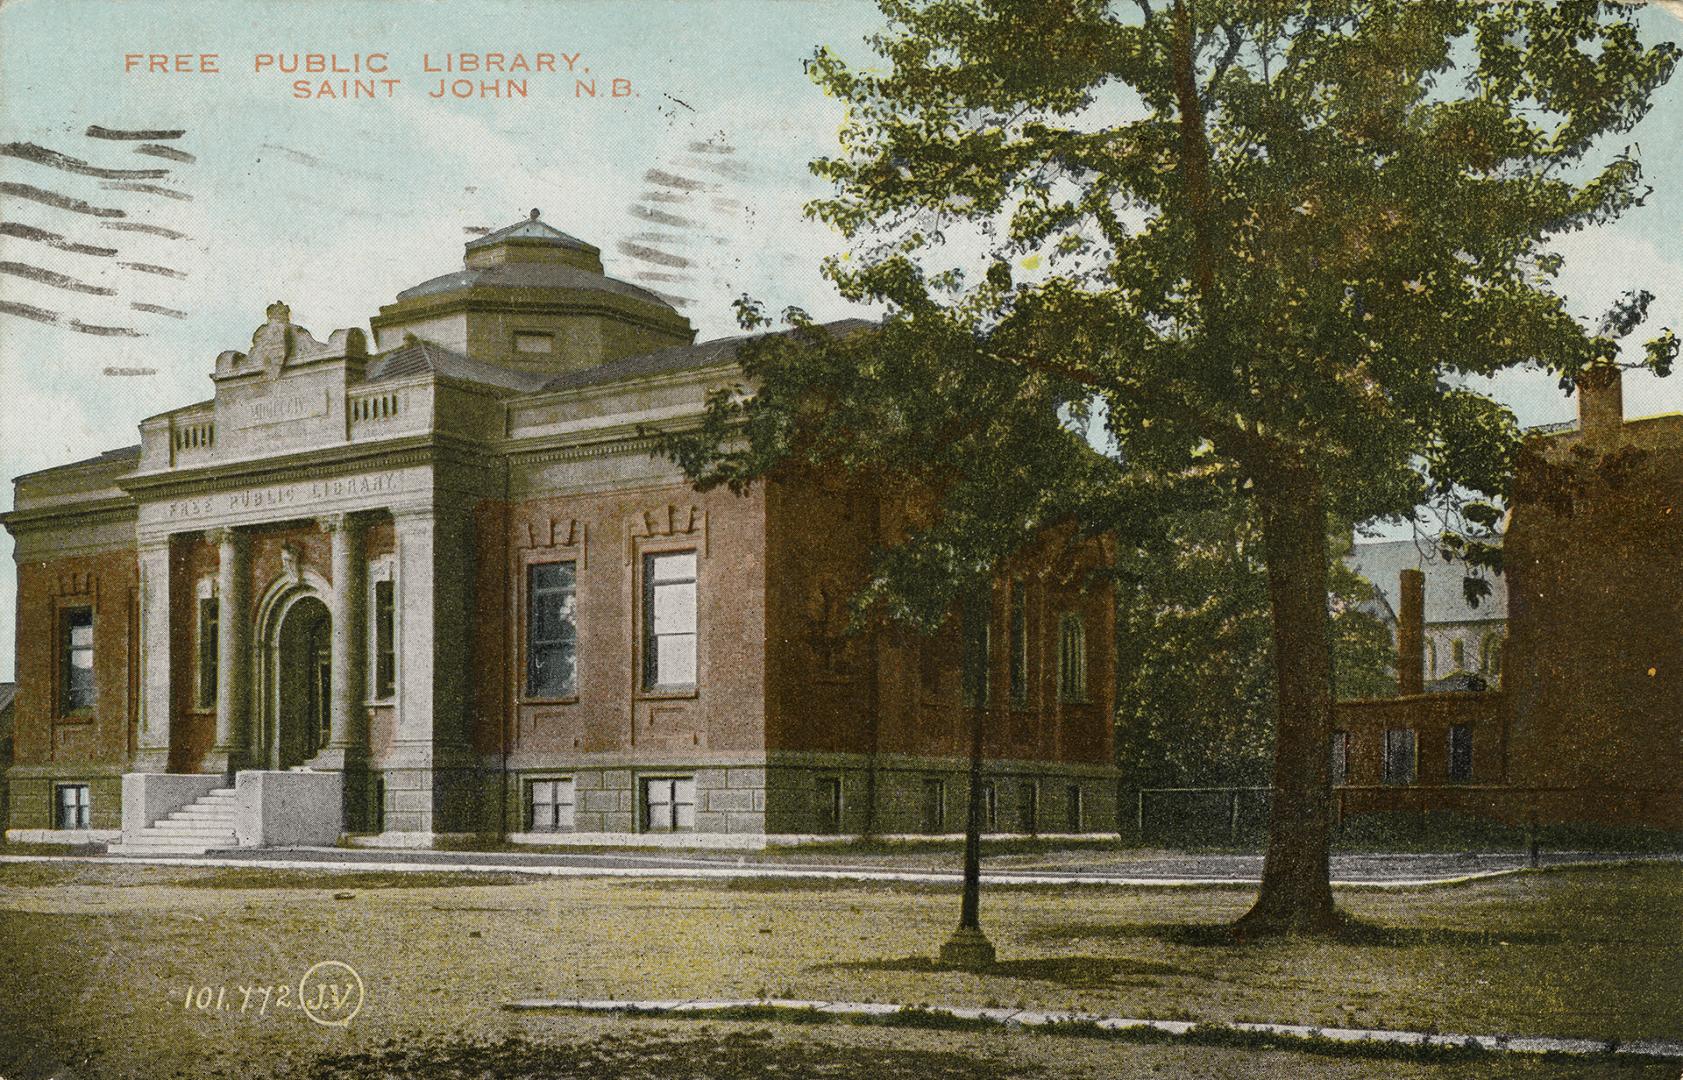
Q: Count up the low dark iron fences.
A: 1